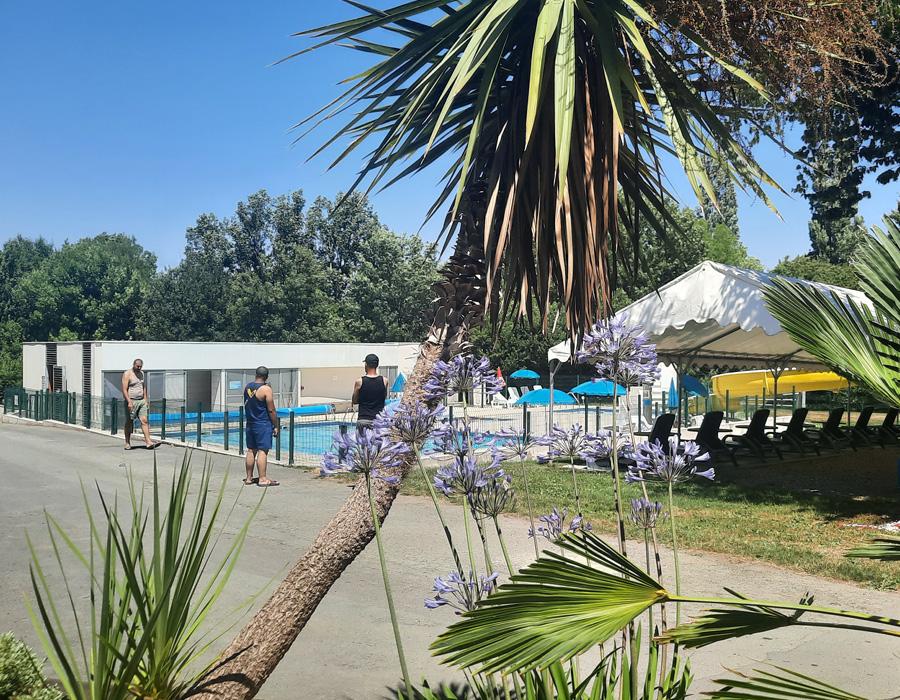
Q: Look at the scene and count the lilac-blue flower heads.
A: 15